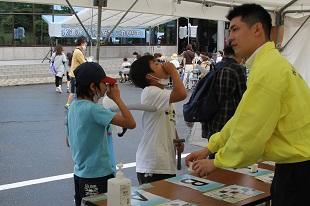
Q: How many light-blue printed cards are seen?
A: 3